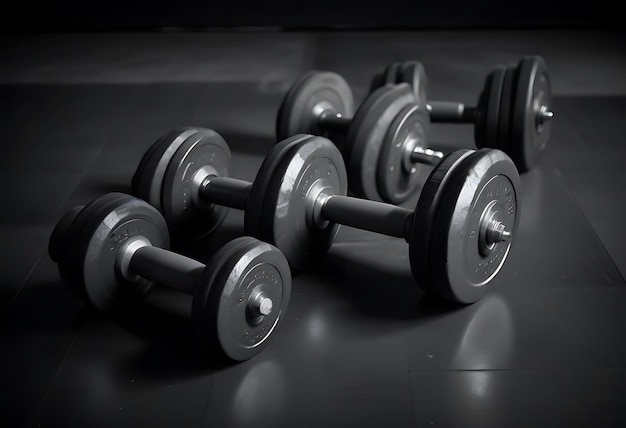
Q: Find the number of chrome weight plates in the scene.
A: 0